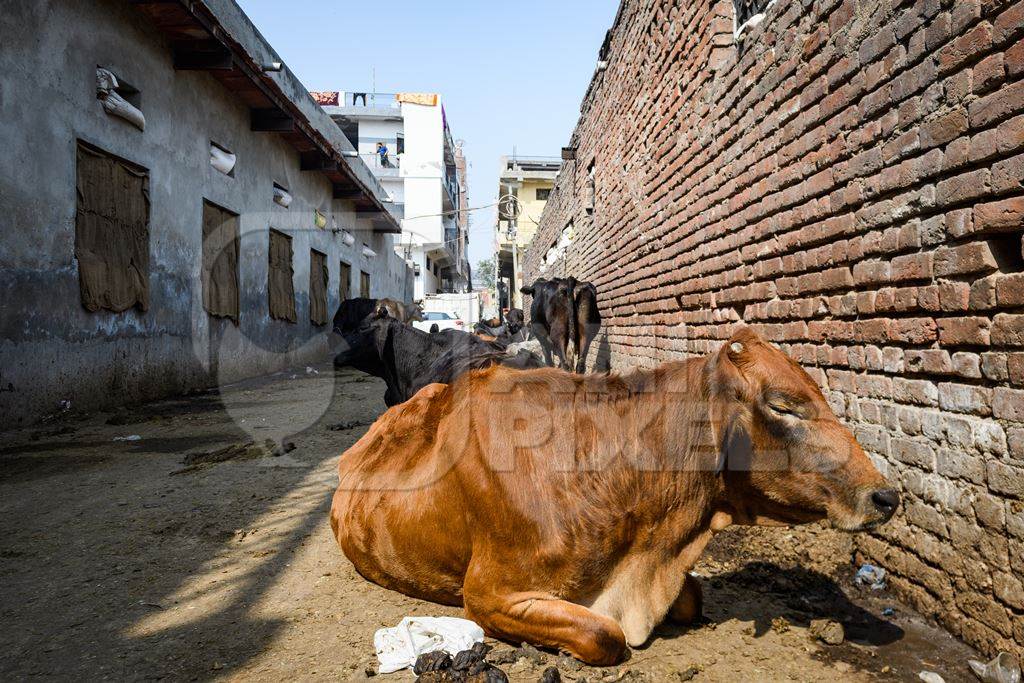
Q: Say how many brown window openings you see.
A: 6